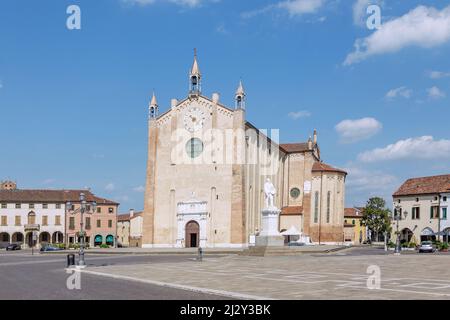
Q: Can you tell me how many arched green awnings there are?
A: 2